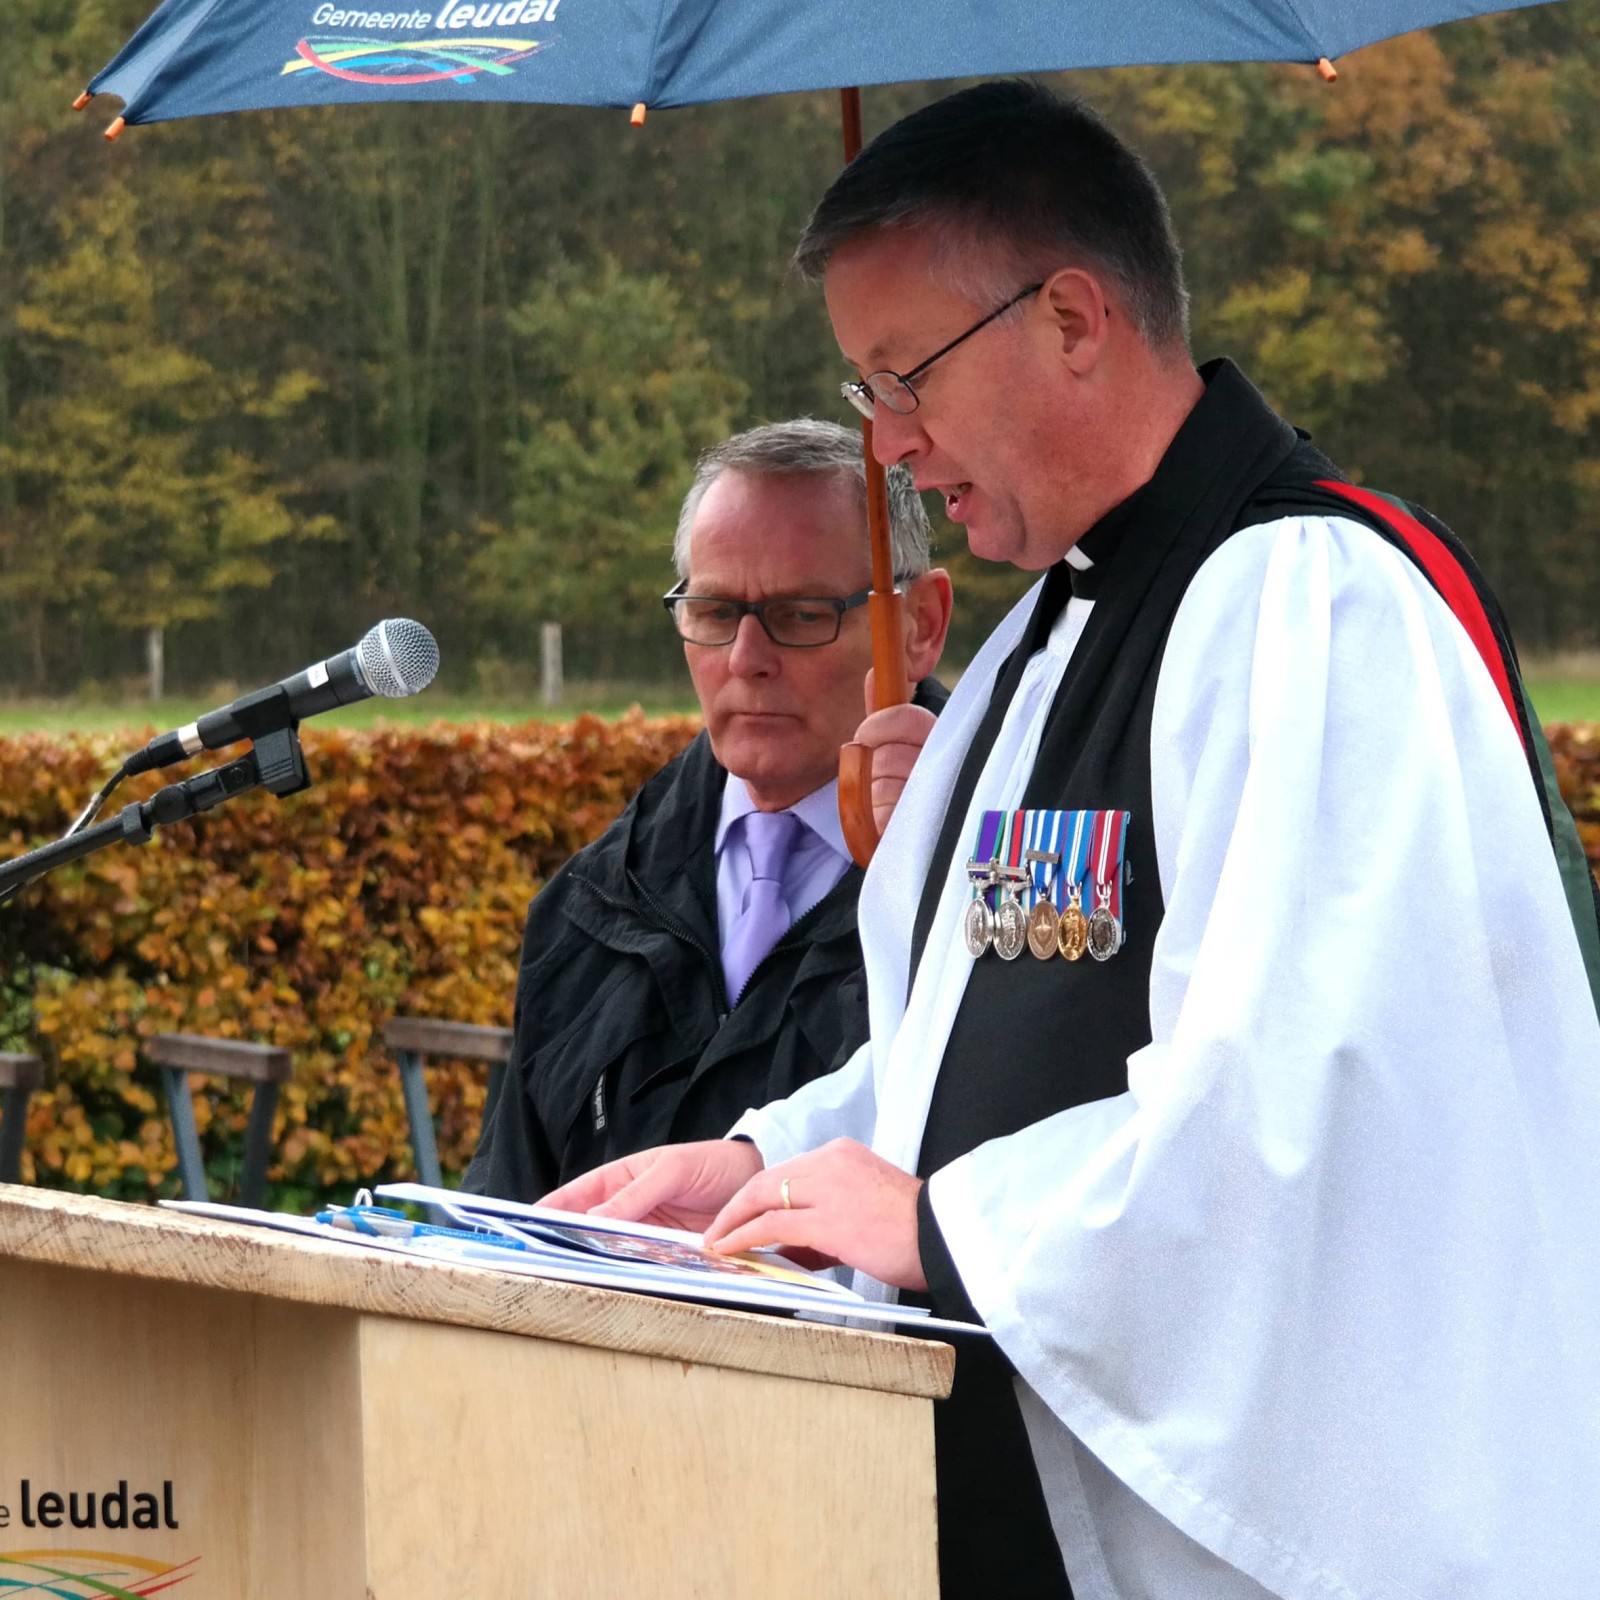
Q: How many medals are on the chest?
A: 5